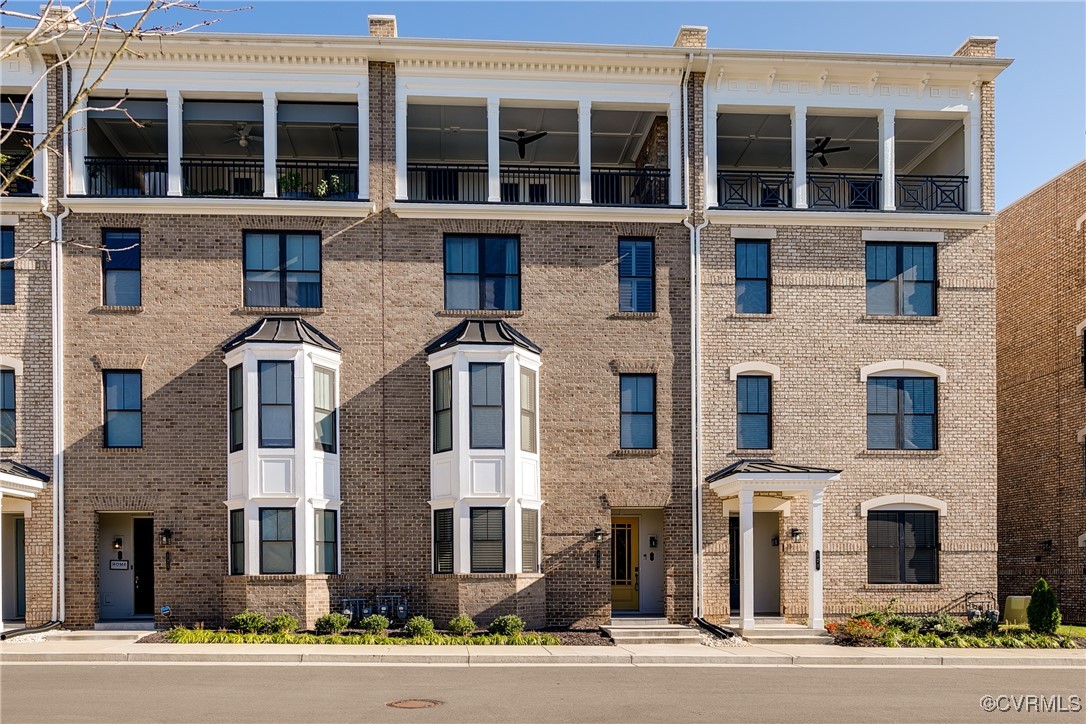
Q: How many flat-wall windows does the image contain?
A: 13